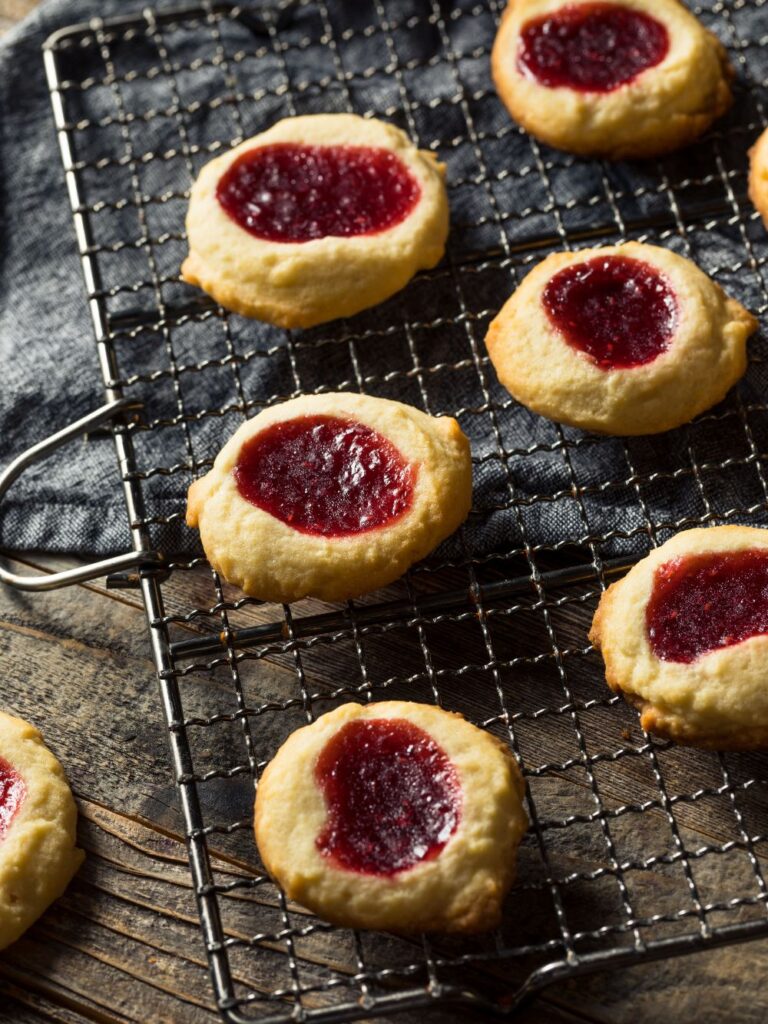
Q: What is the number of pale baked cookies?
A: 8